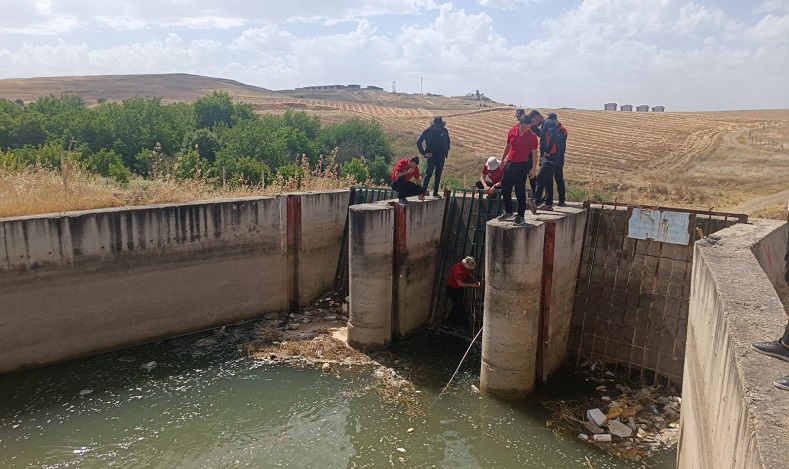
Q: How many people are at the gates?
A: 8